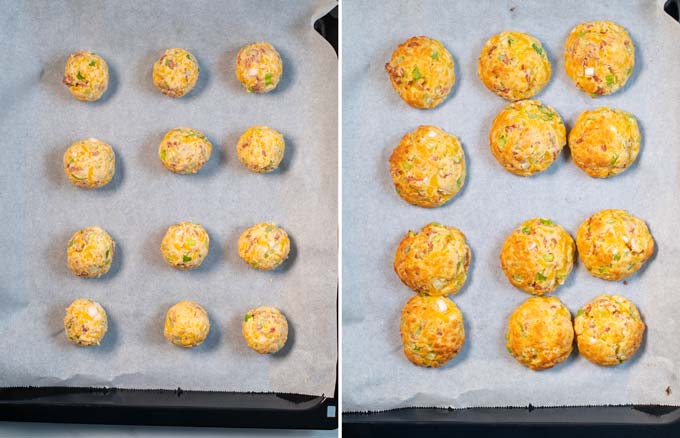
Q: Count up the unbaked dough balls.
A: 12